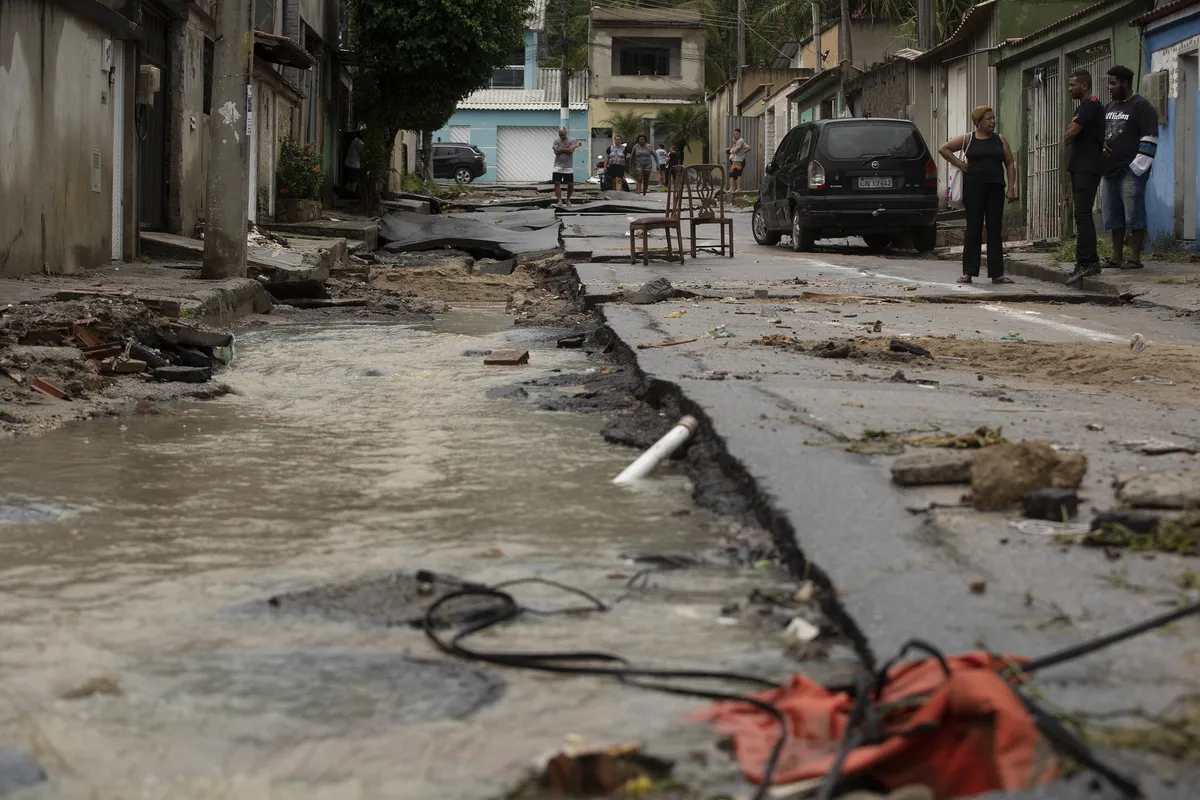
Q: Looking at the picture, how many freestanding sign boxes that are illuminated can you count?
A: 0